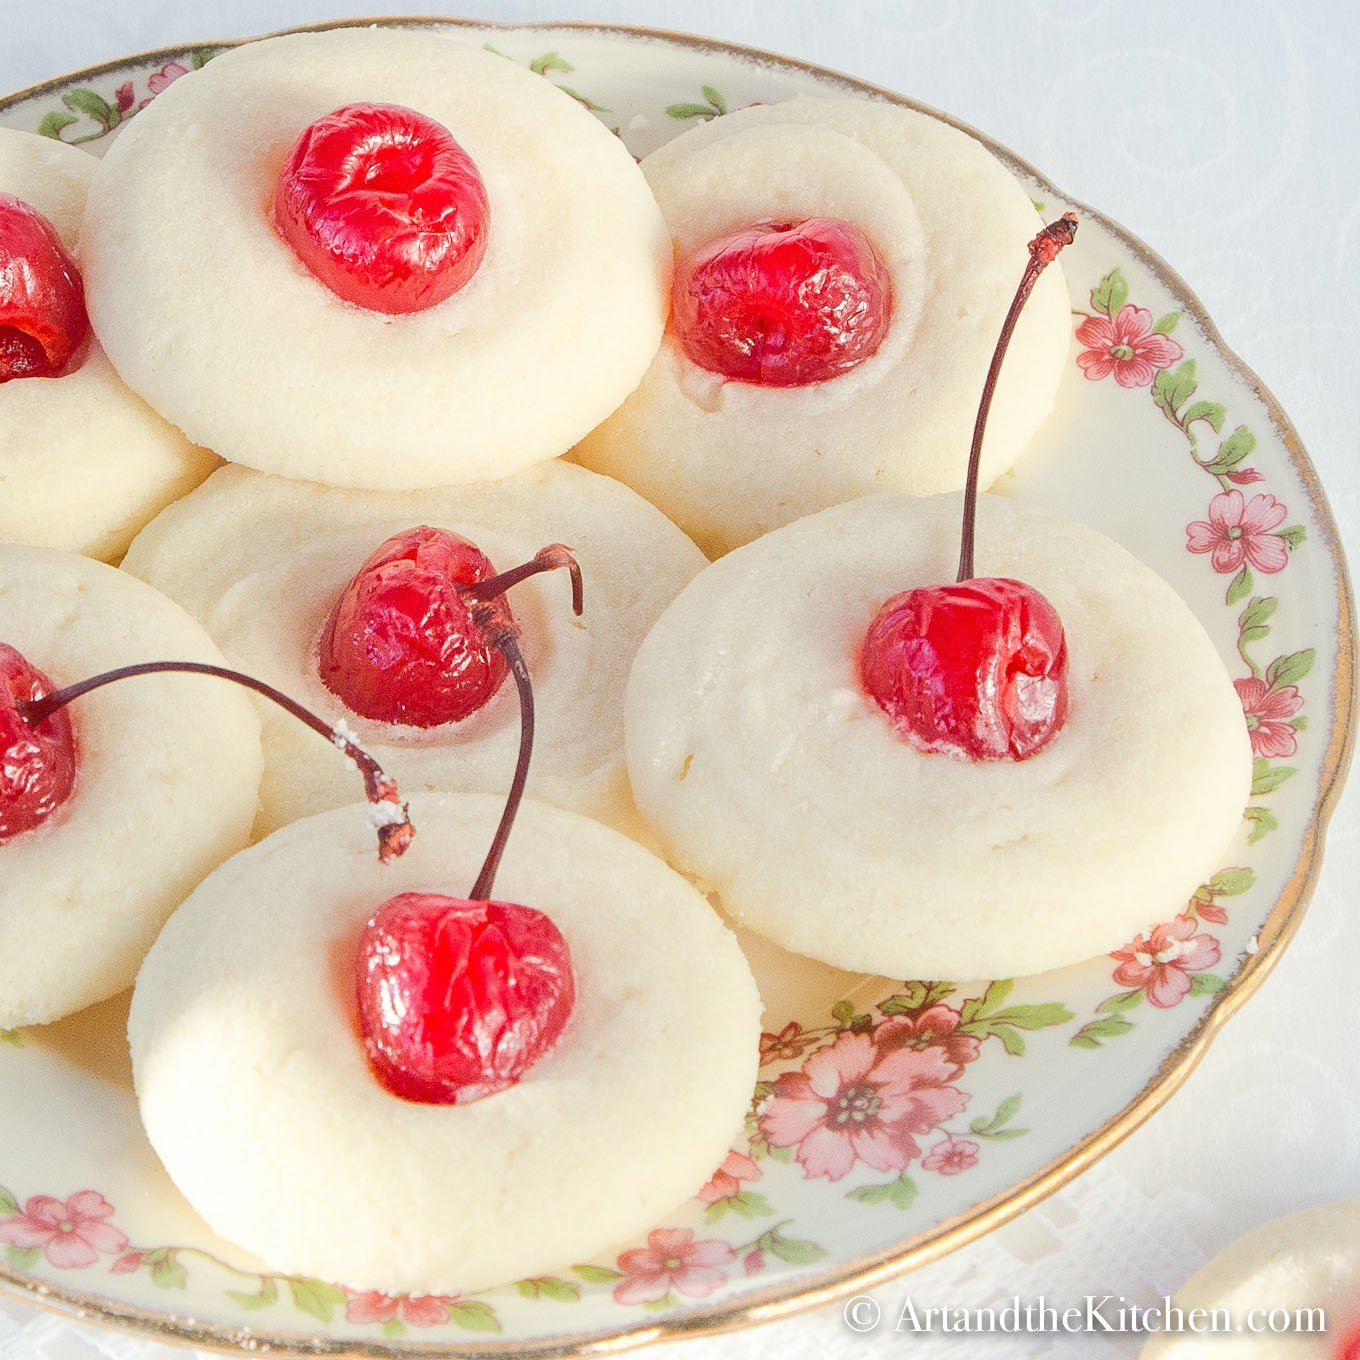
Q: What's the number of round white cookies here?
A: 8